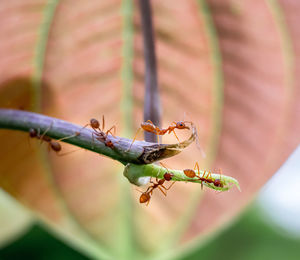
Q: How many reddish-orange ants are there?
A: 5